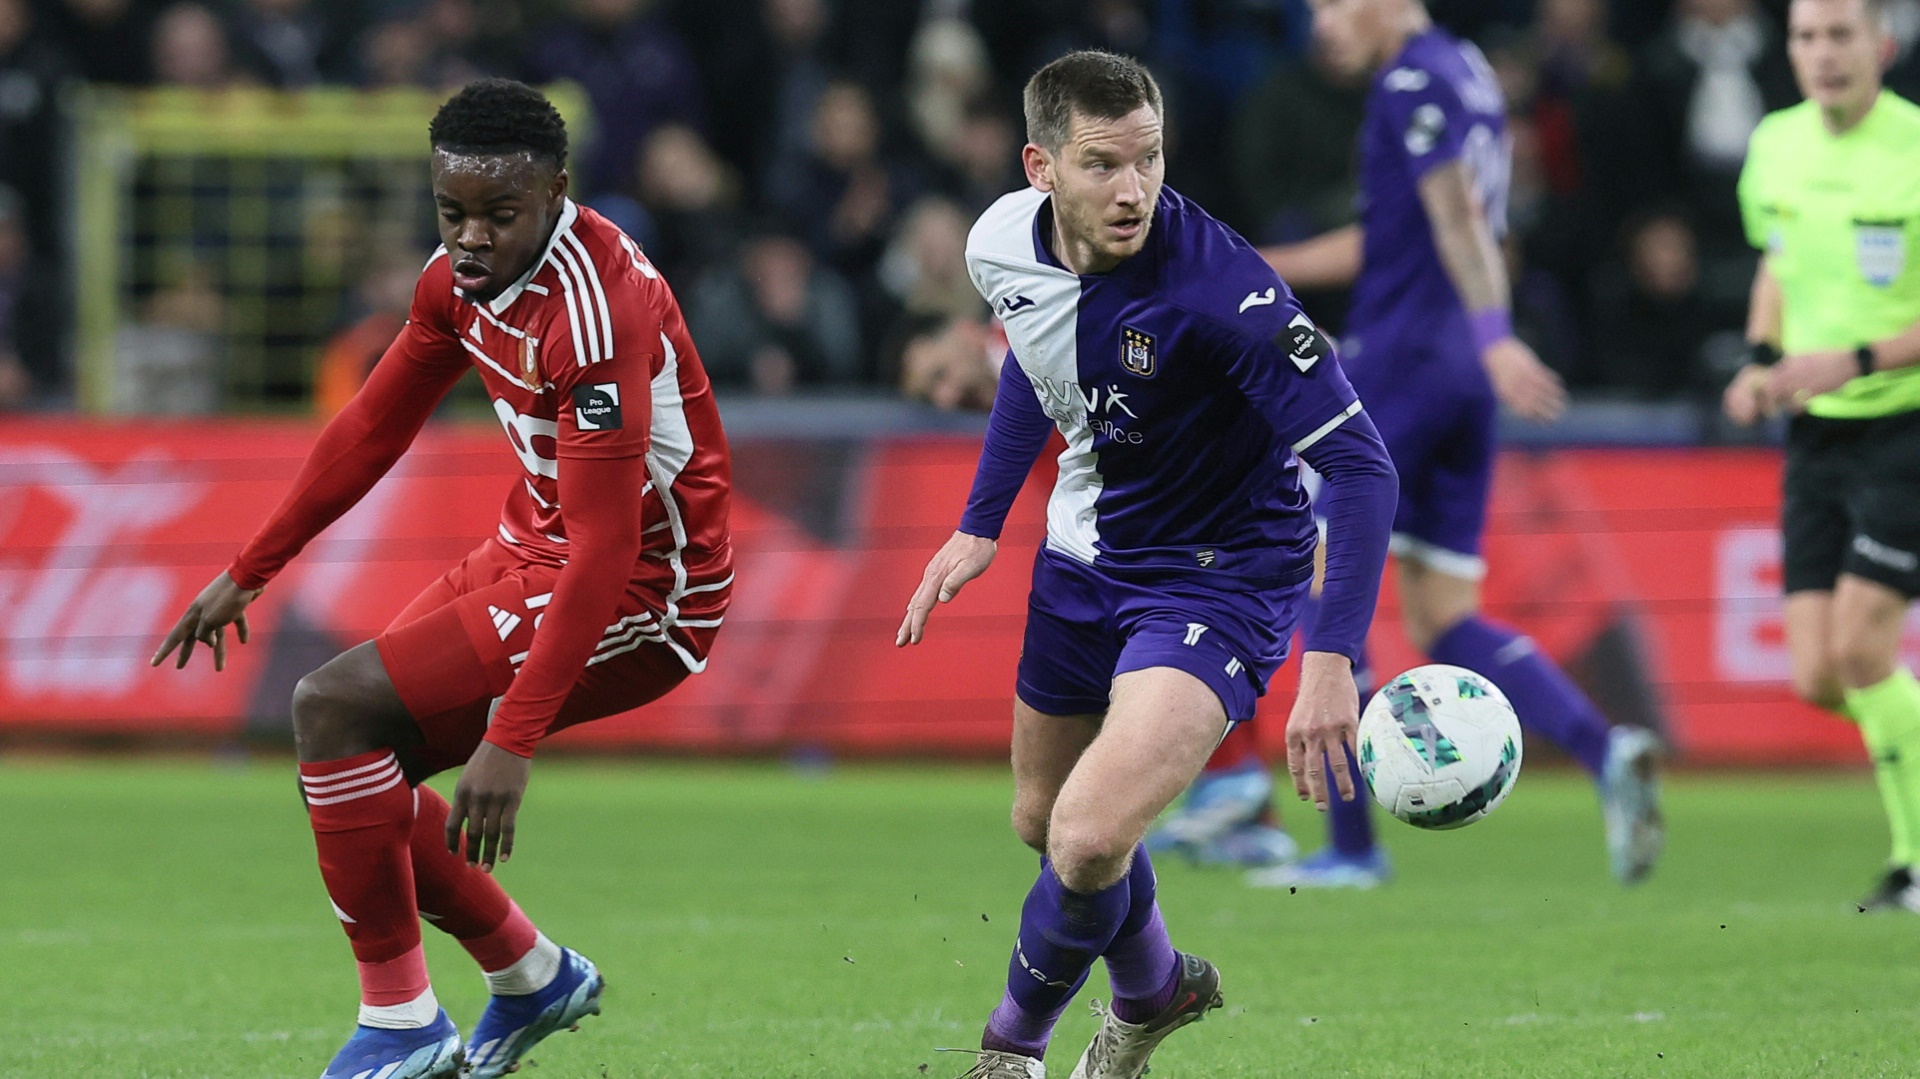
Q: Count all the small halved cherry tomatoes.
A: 0